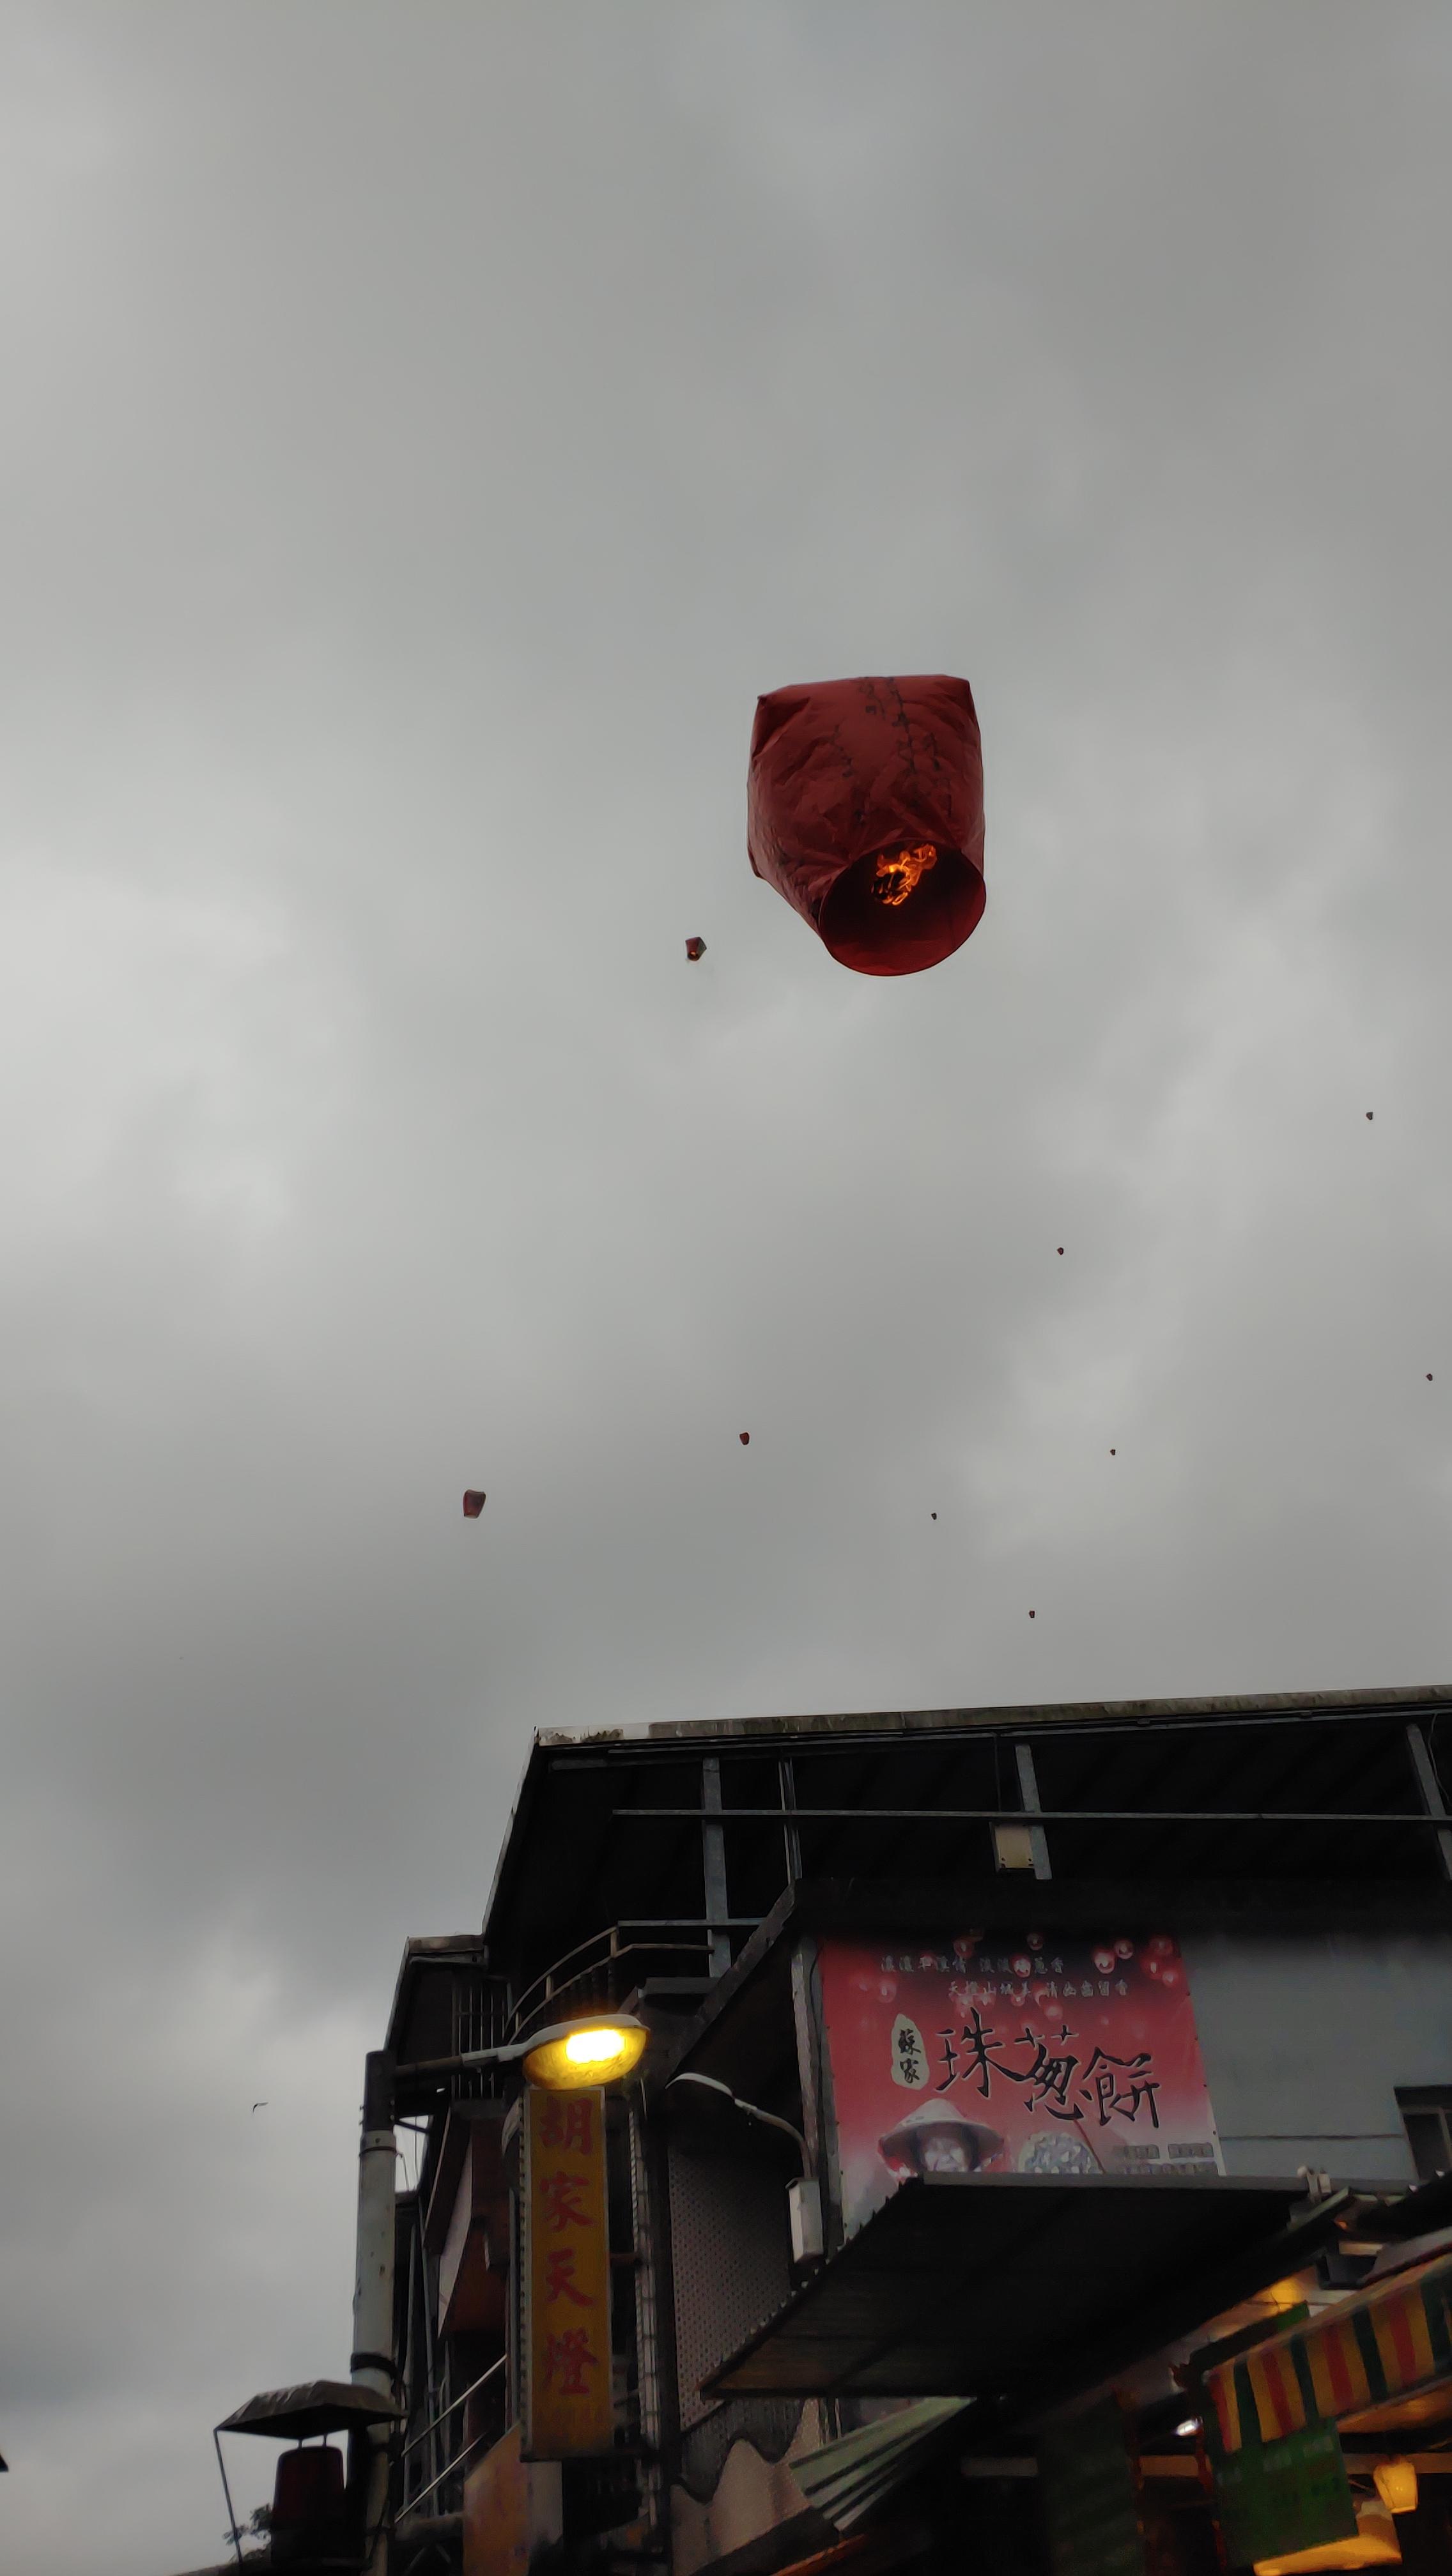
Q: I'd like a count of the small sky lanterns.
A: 9